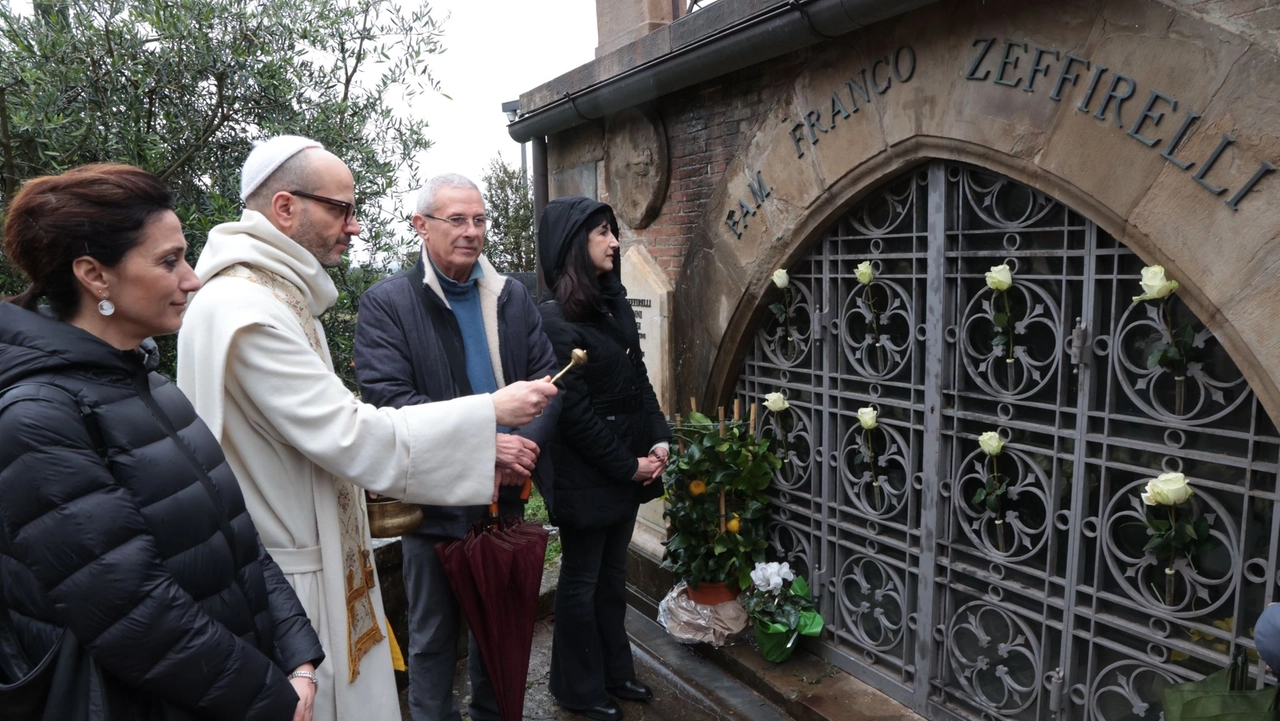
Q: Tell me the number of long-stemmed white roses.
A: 8